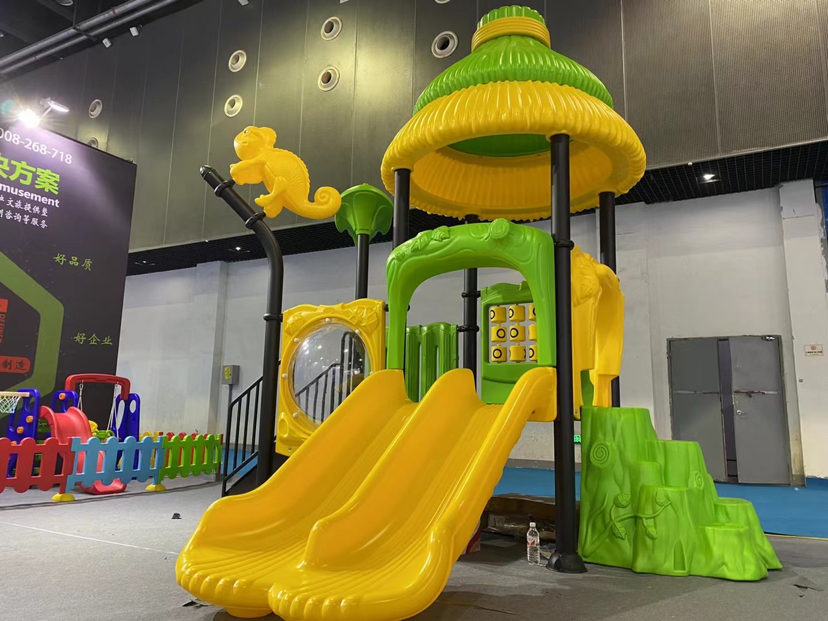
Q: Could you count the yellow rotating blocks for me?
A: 9